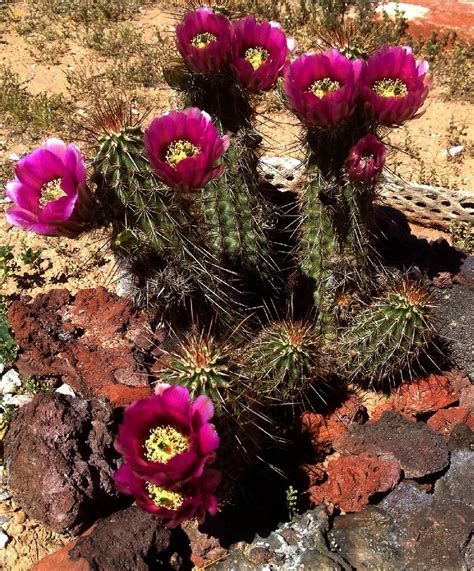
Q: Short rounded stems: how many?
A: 3